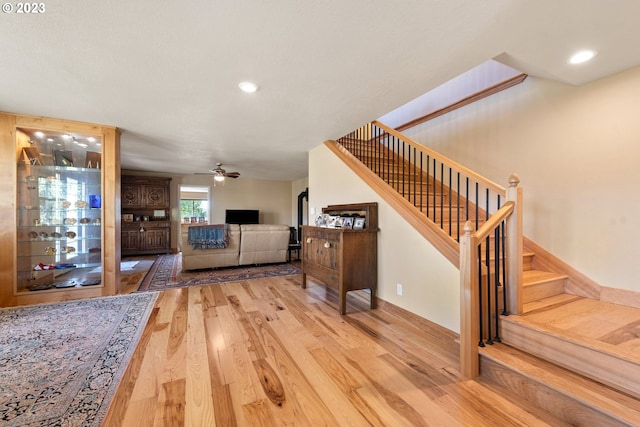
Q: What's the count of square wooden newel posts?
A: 2